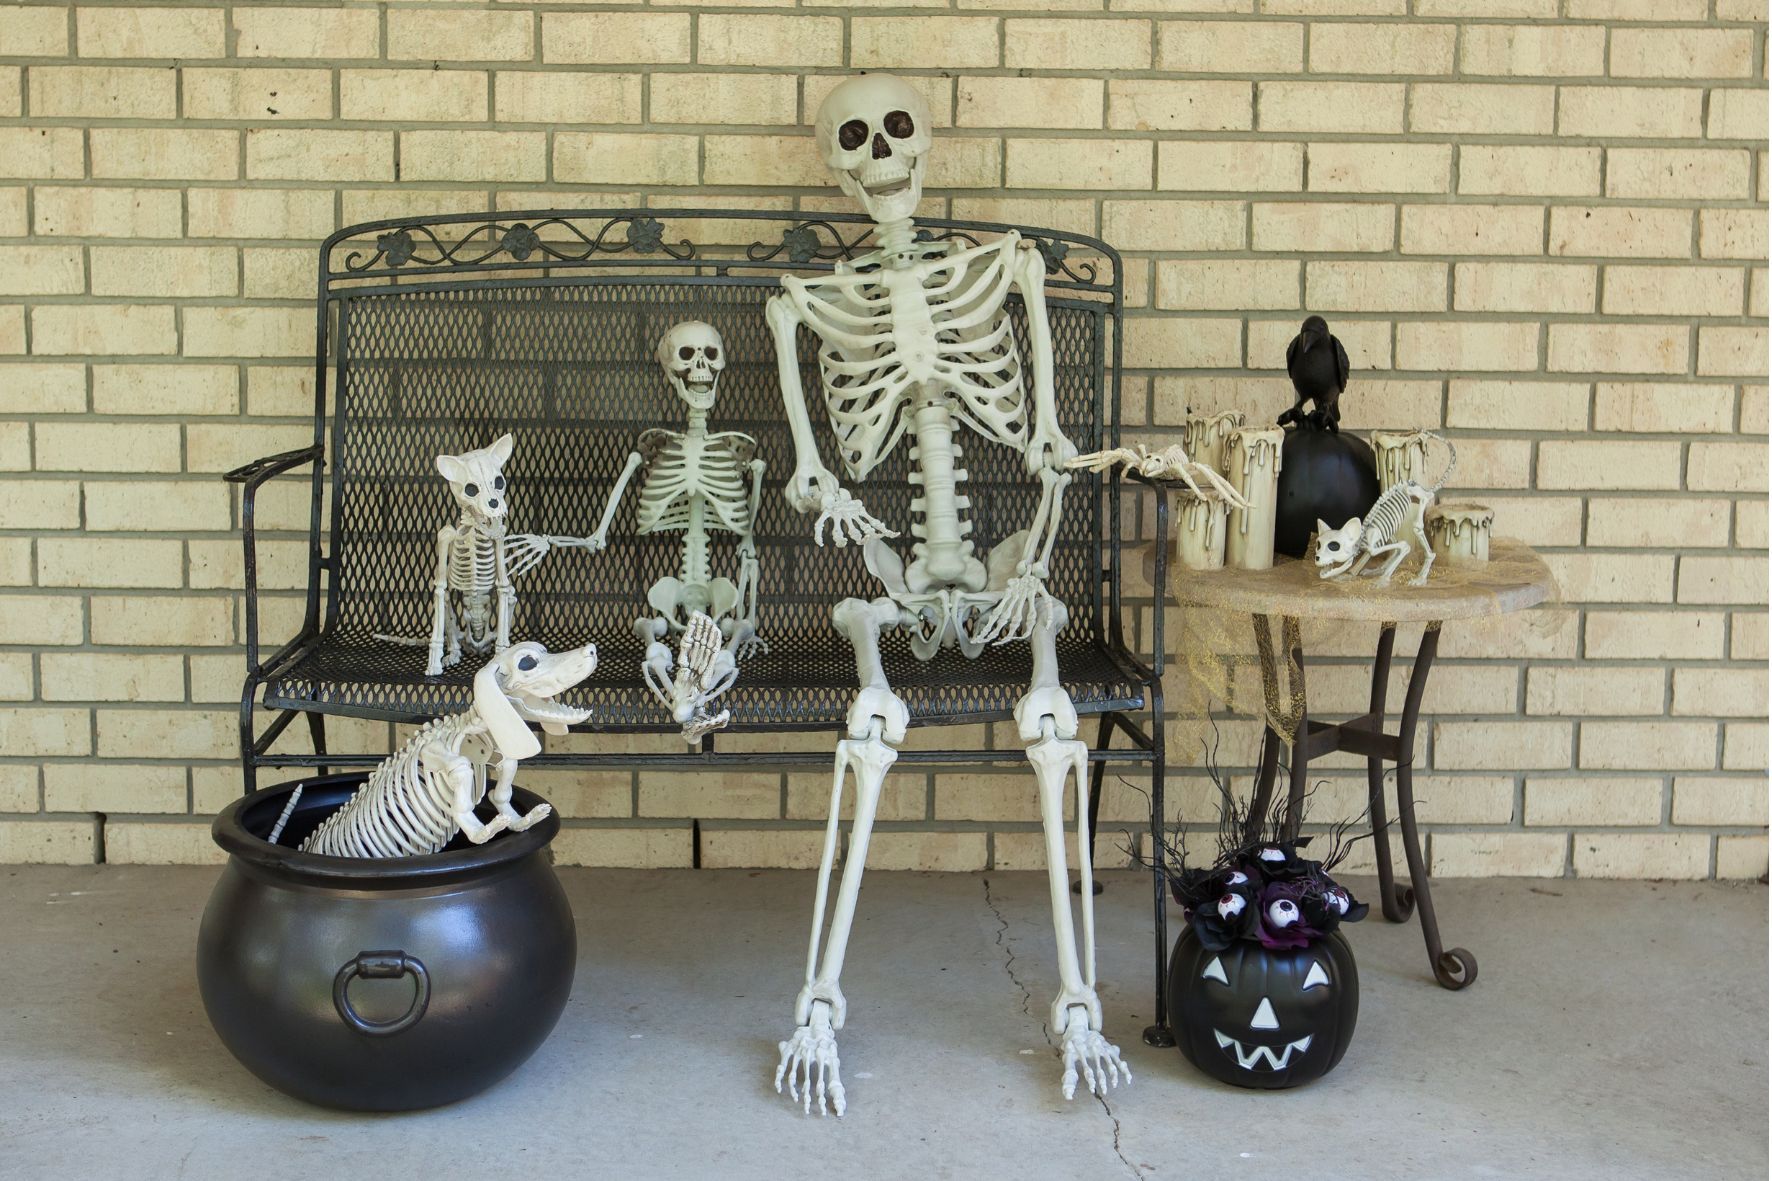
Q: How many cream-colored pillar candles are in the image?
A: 5